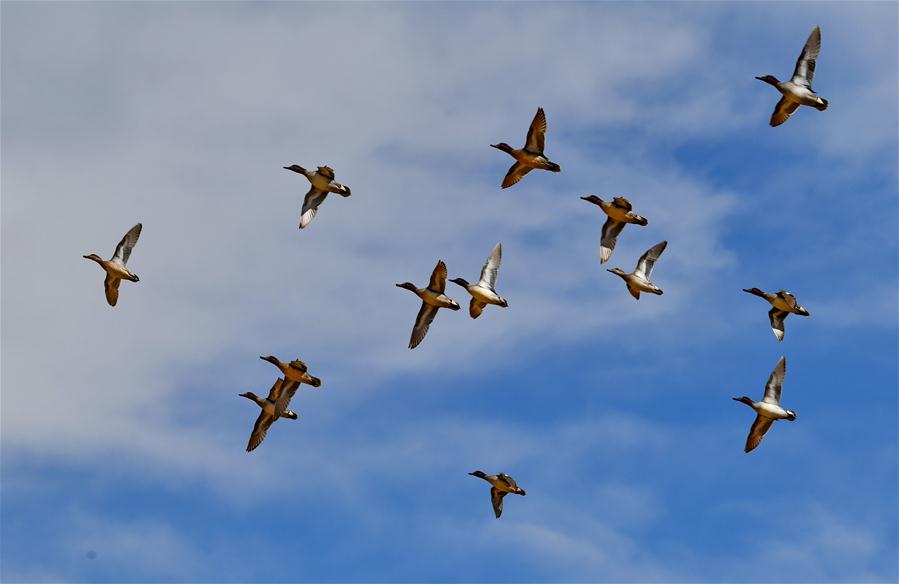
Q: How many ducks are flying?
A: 13